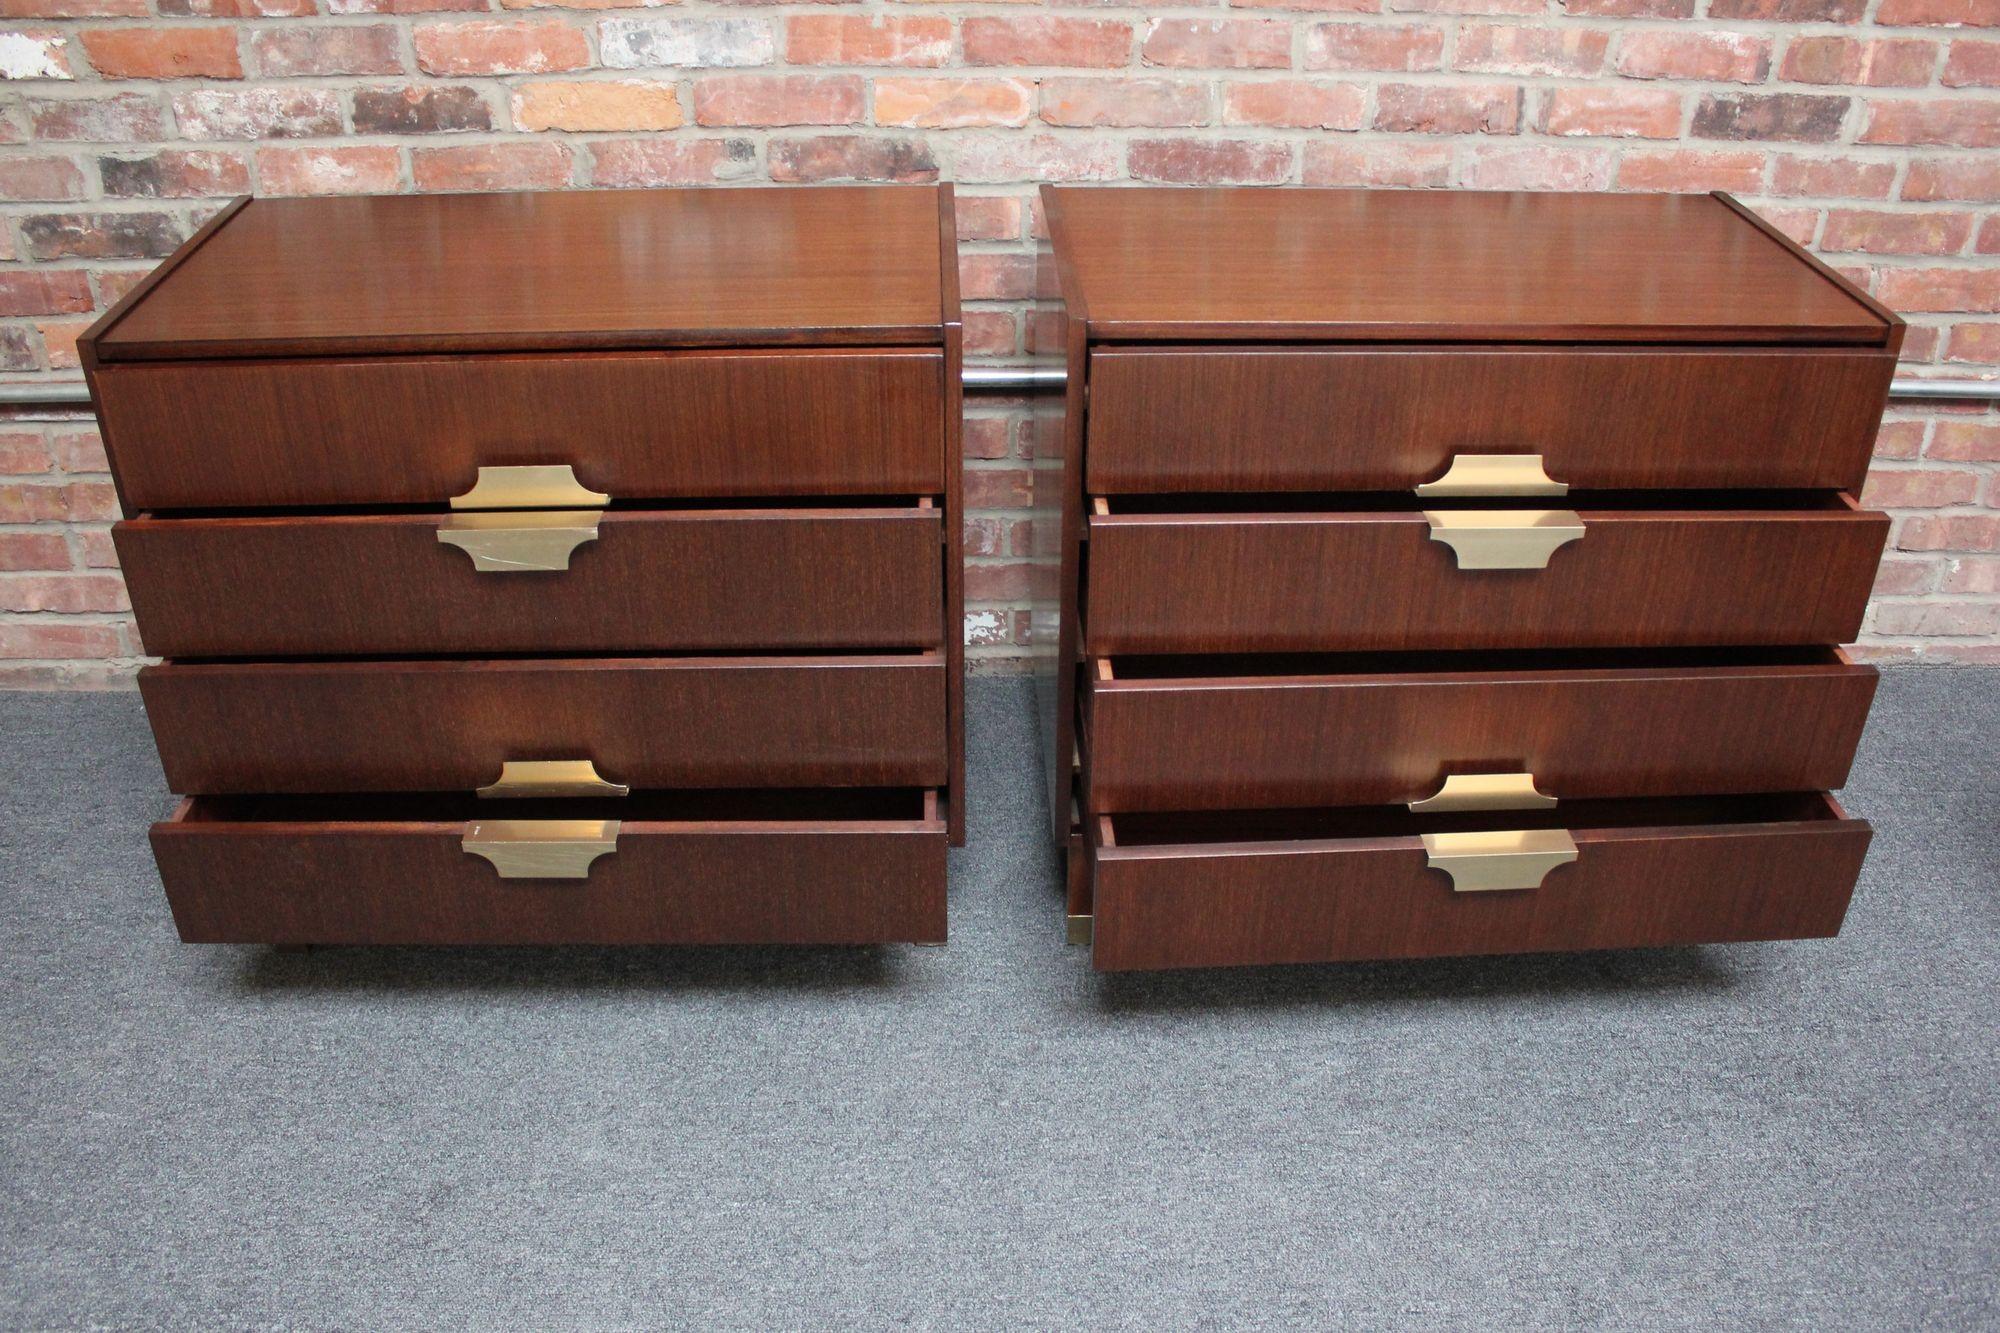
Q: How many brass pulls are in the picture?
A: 8